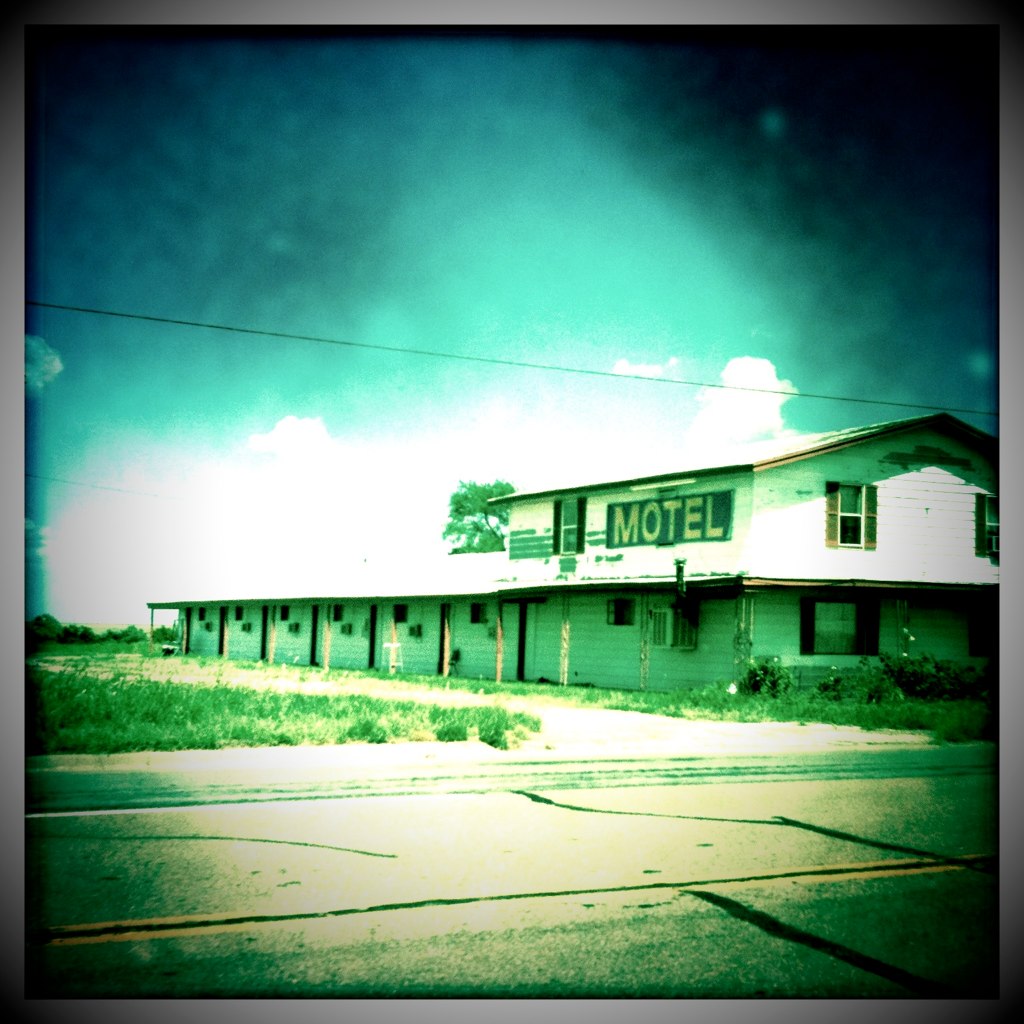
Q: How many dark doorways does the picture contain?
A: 7